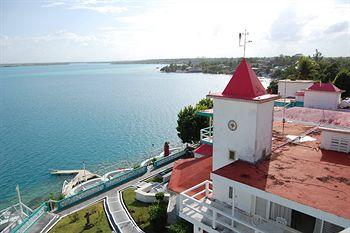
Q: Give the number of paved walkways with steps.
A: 1